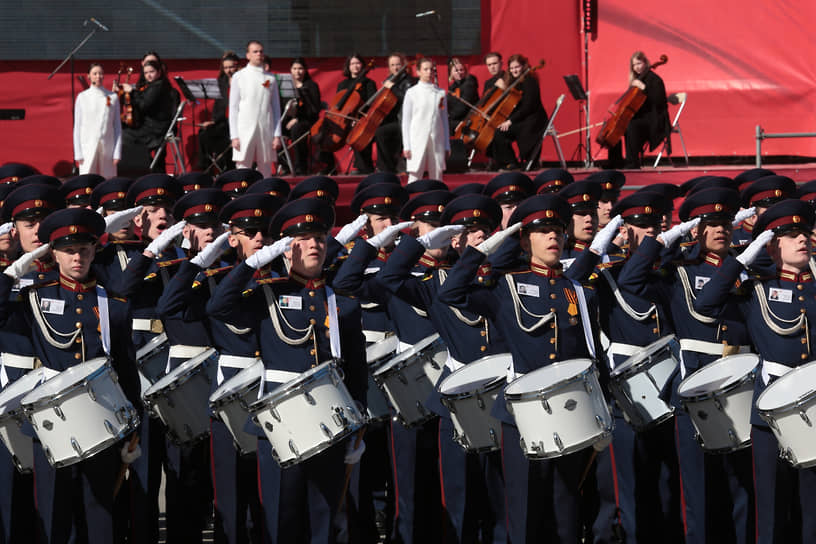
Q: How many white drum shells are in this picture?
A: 13